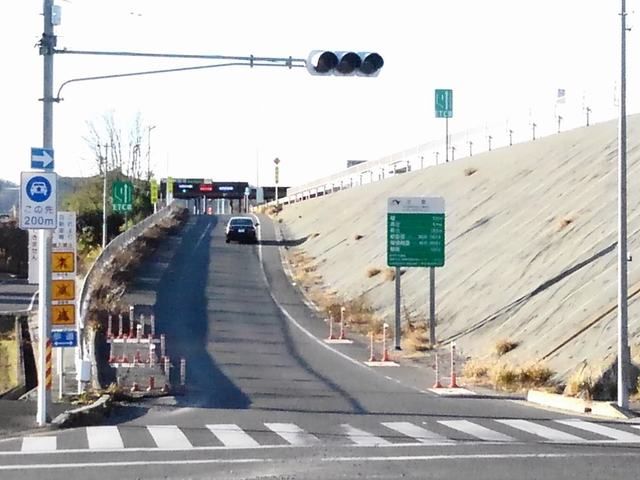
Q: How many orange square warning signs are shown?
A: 3